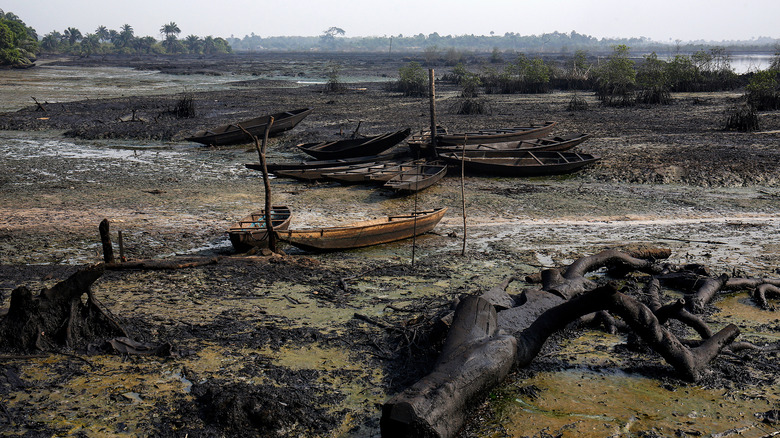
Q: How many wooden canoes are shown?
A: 13